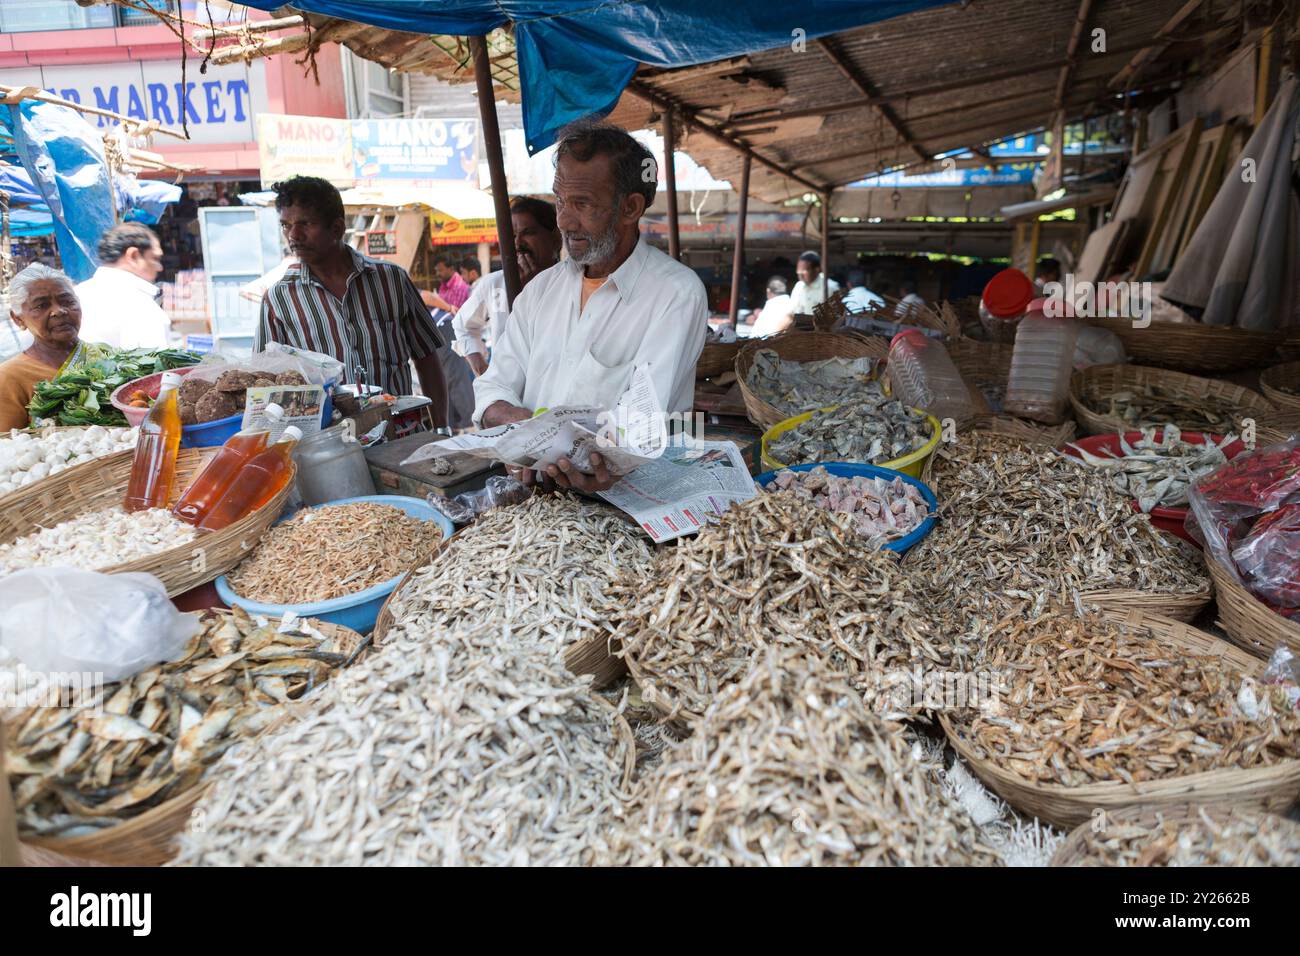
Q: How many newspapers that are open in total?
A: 2